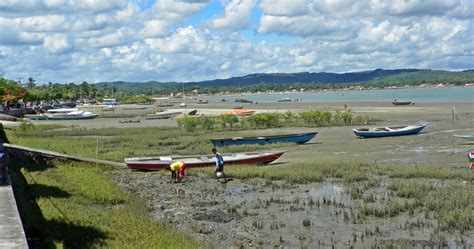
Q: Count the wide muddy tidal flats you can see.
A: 1